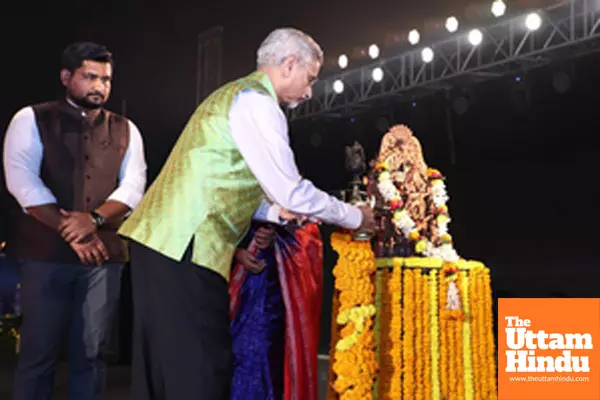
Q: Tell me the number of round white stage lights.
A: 10